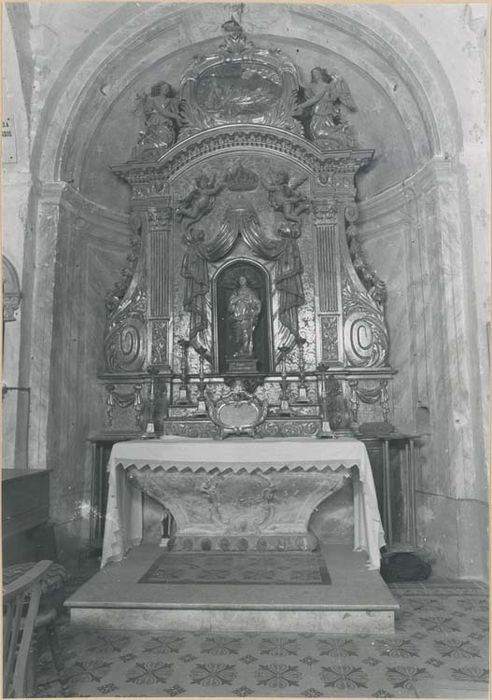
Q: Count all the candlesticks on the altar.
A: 6